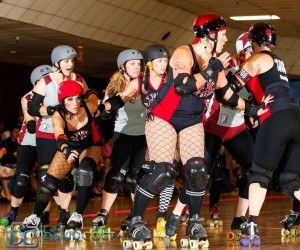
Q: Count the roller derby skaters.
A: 8